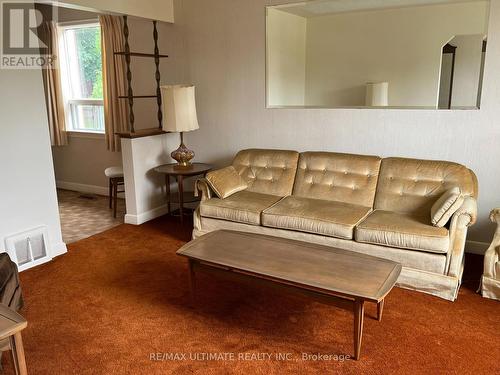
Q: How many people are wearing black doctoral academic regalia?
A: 0